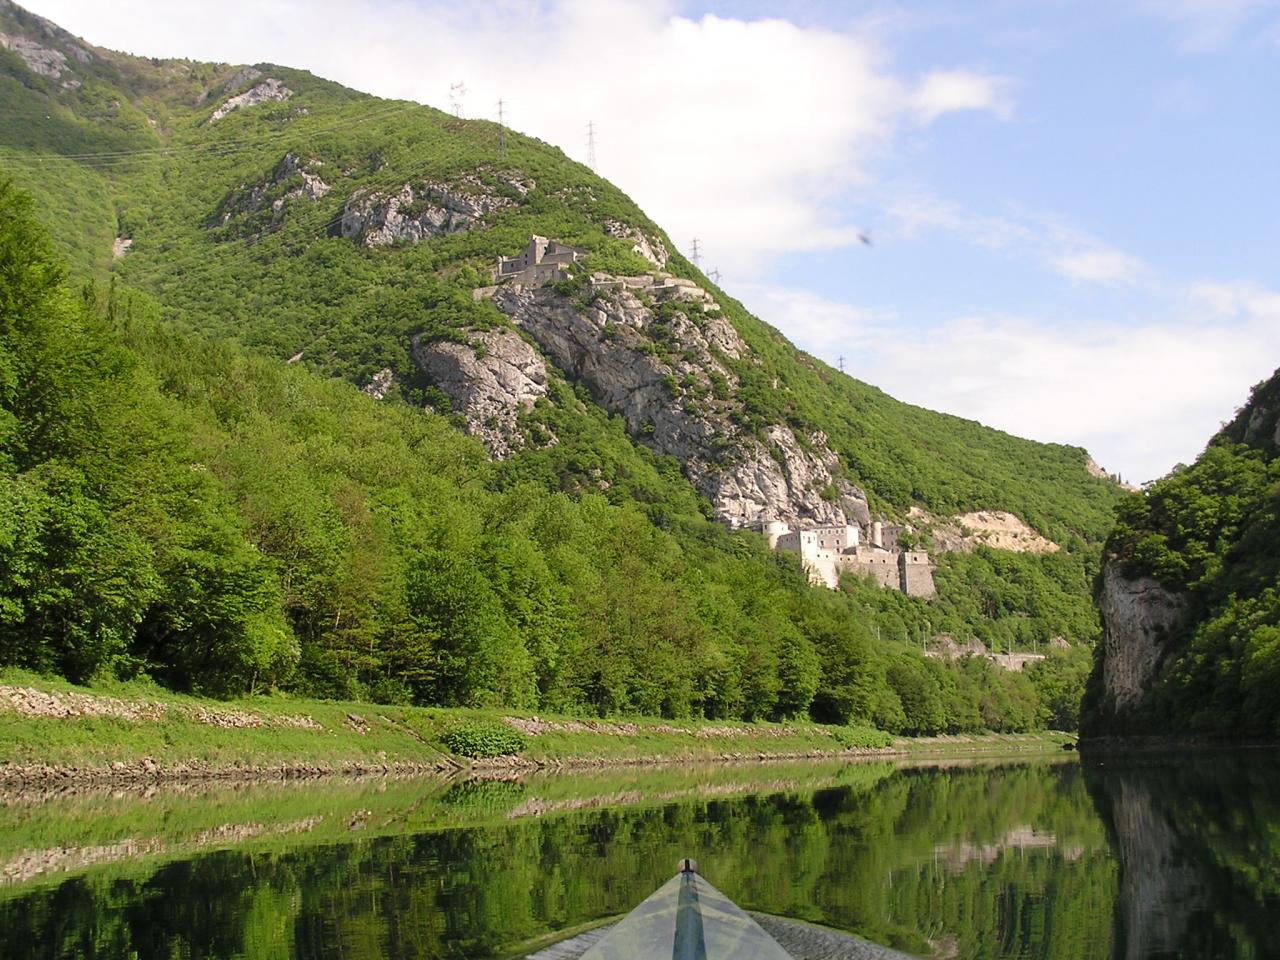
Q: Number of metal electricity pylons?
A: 6